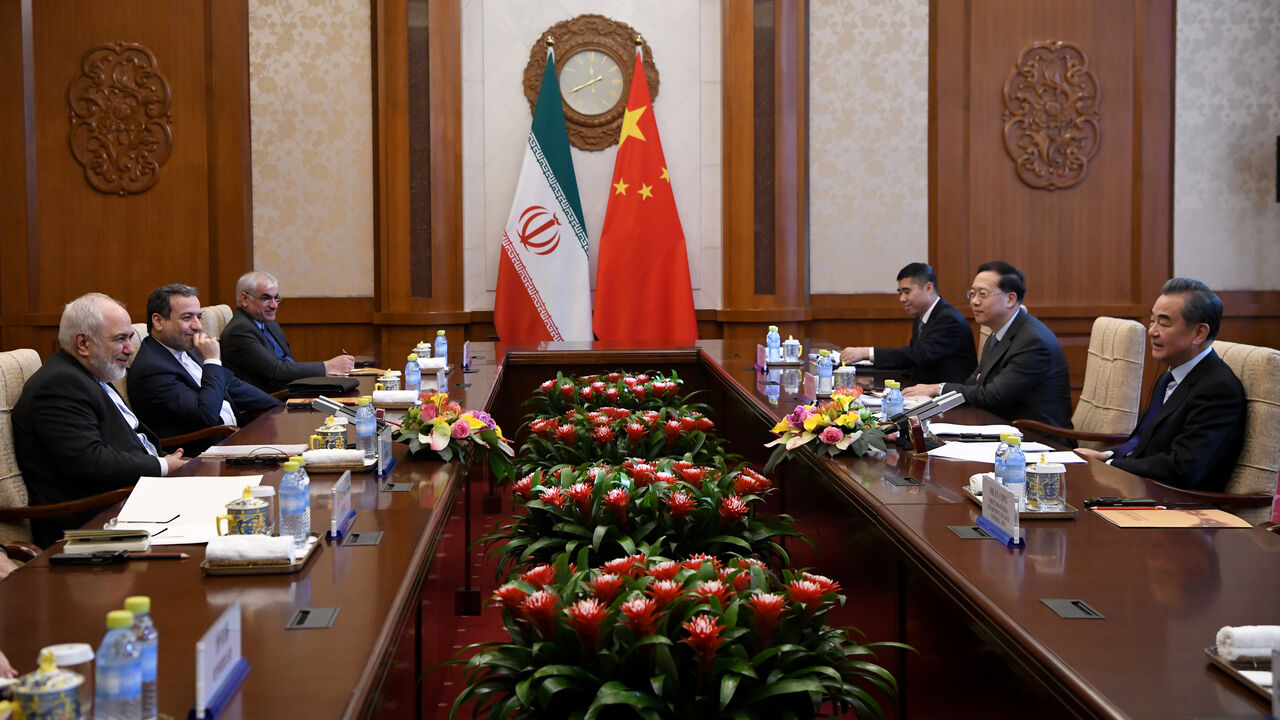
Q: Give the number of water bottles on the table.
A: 14